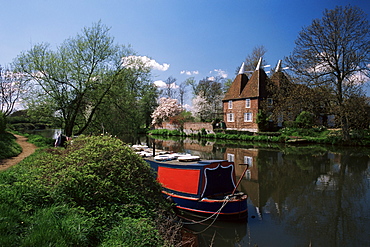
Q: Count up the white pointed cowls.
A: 3